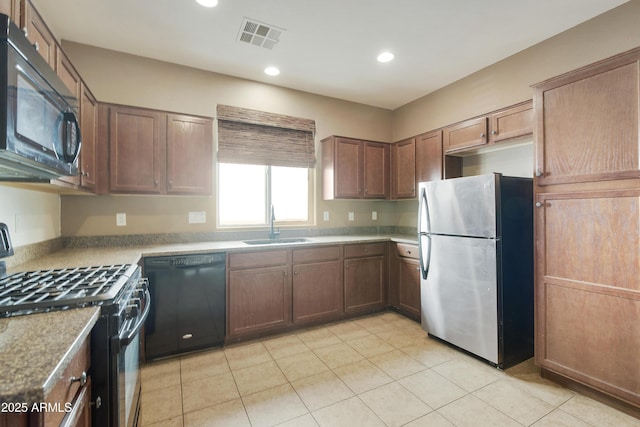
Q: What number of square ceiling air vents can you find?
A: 1